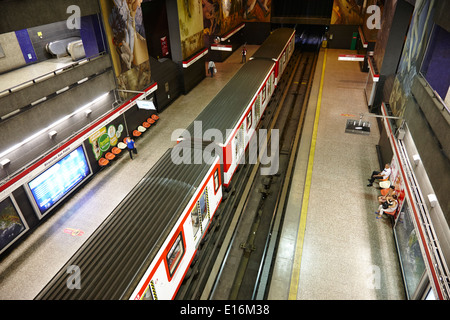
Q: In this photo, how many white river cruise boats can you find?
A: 0